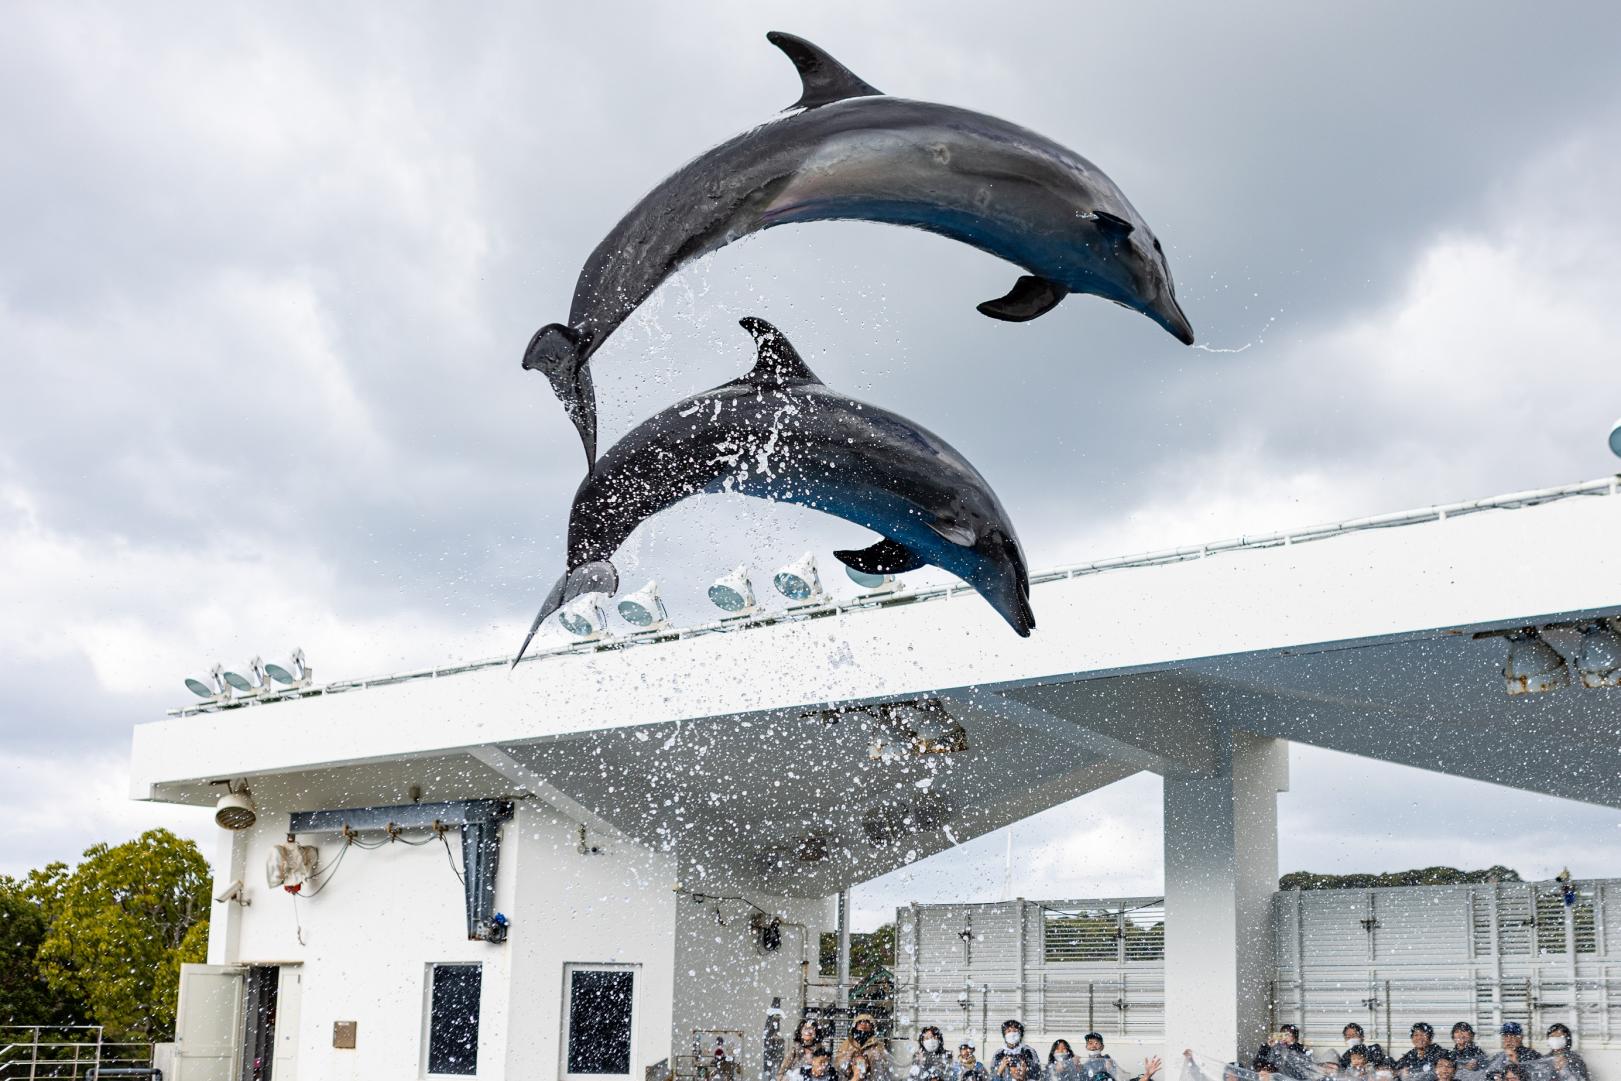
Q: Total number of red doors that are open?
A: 0